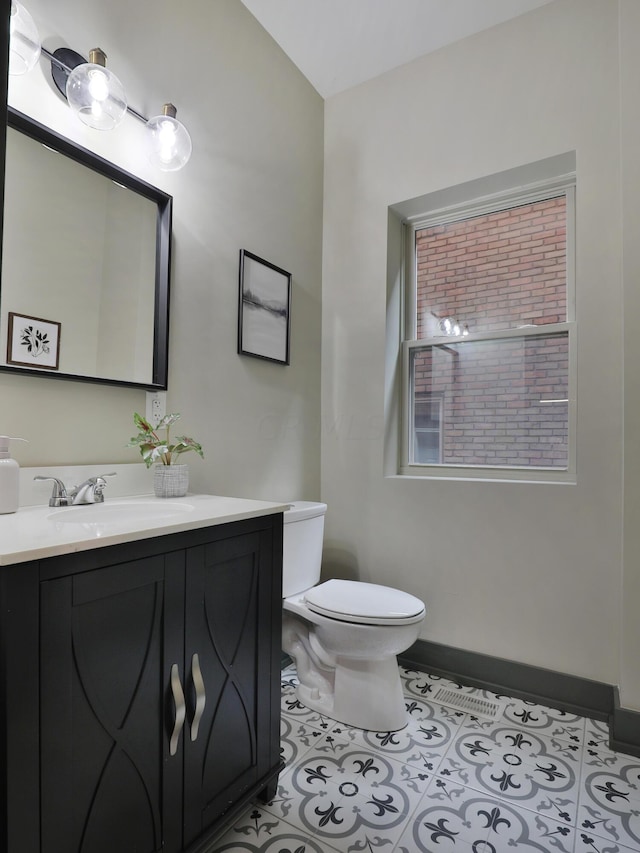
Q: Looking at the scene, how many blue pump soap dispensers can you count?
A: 0